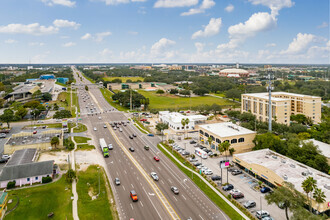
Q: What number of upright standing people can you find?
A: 0